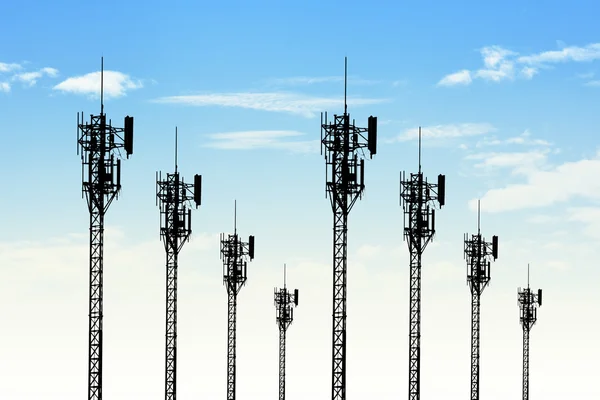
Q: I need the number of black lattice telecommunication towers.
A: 8